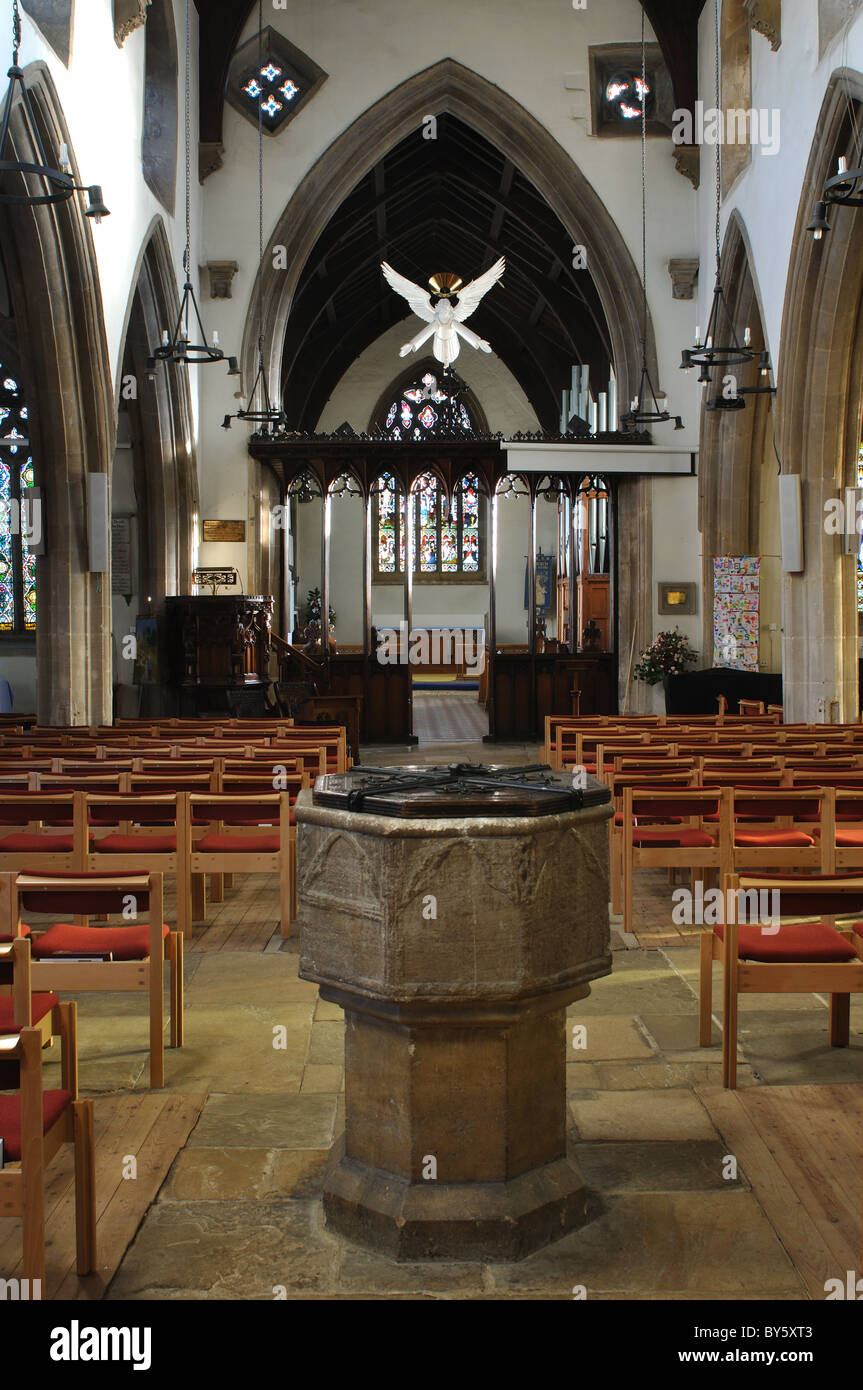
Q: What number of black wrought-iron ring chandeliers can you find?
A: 6